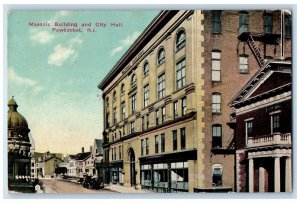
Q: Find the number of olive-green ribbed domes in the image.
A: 1